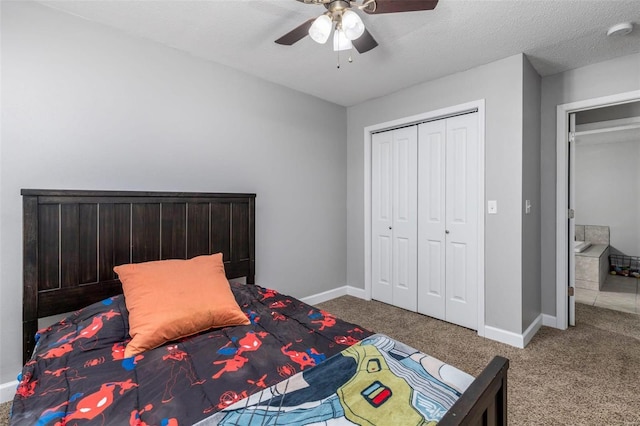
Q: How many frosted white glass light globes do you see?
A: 3